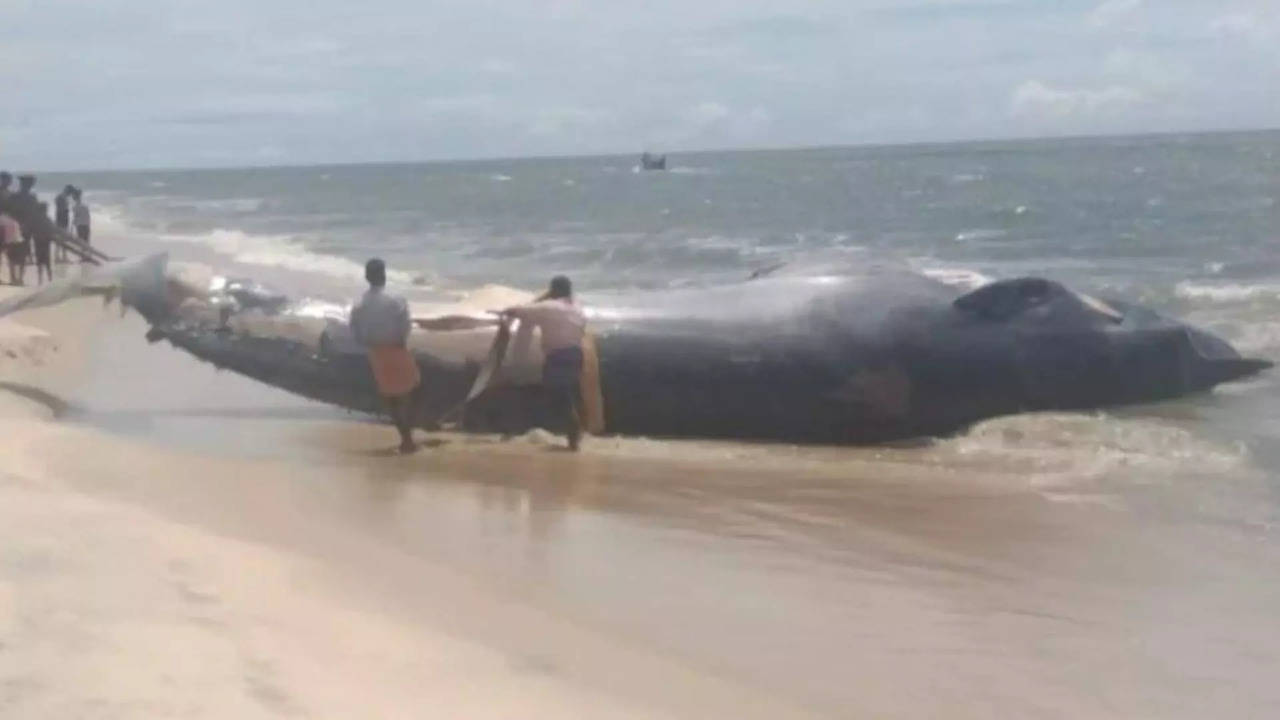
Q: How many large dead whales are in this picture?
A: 1